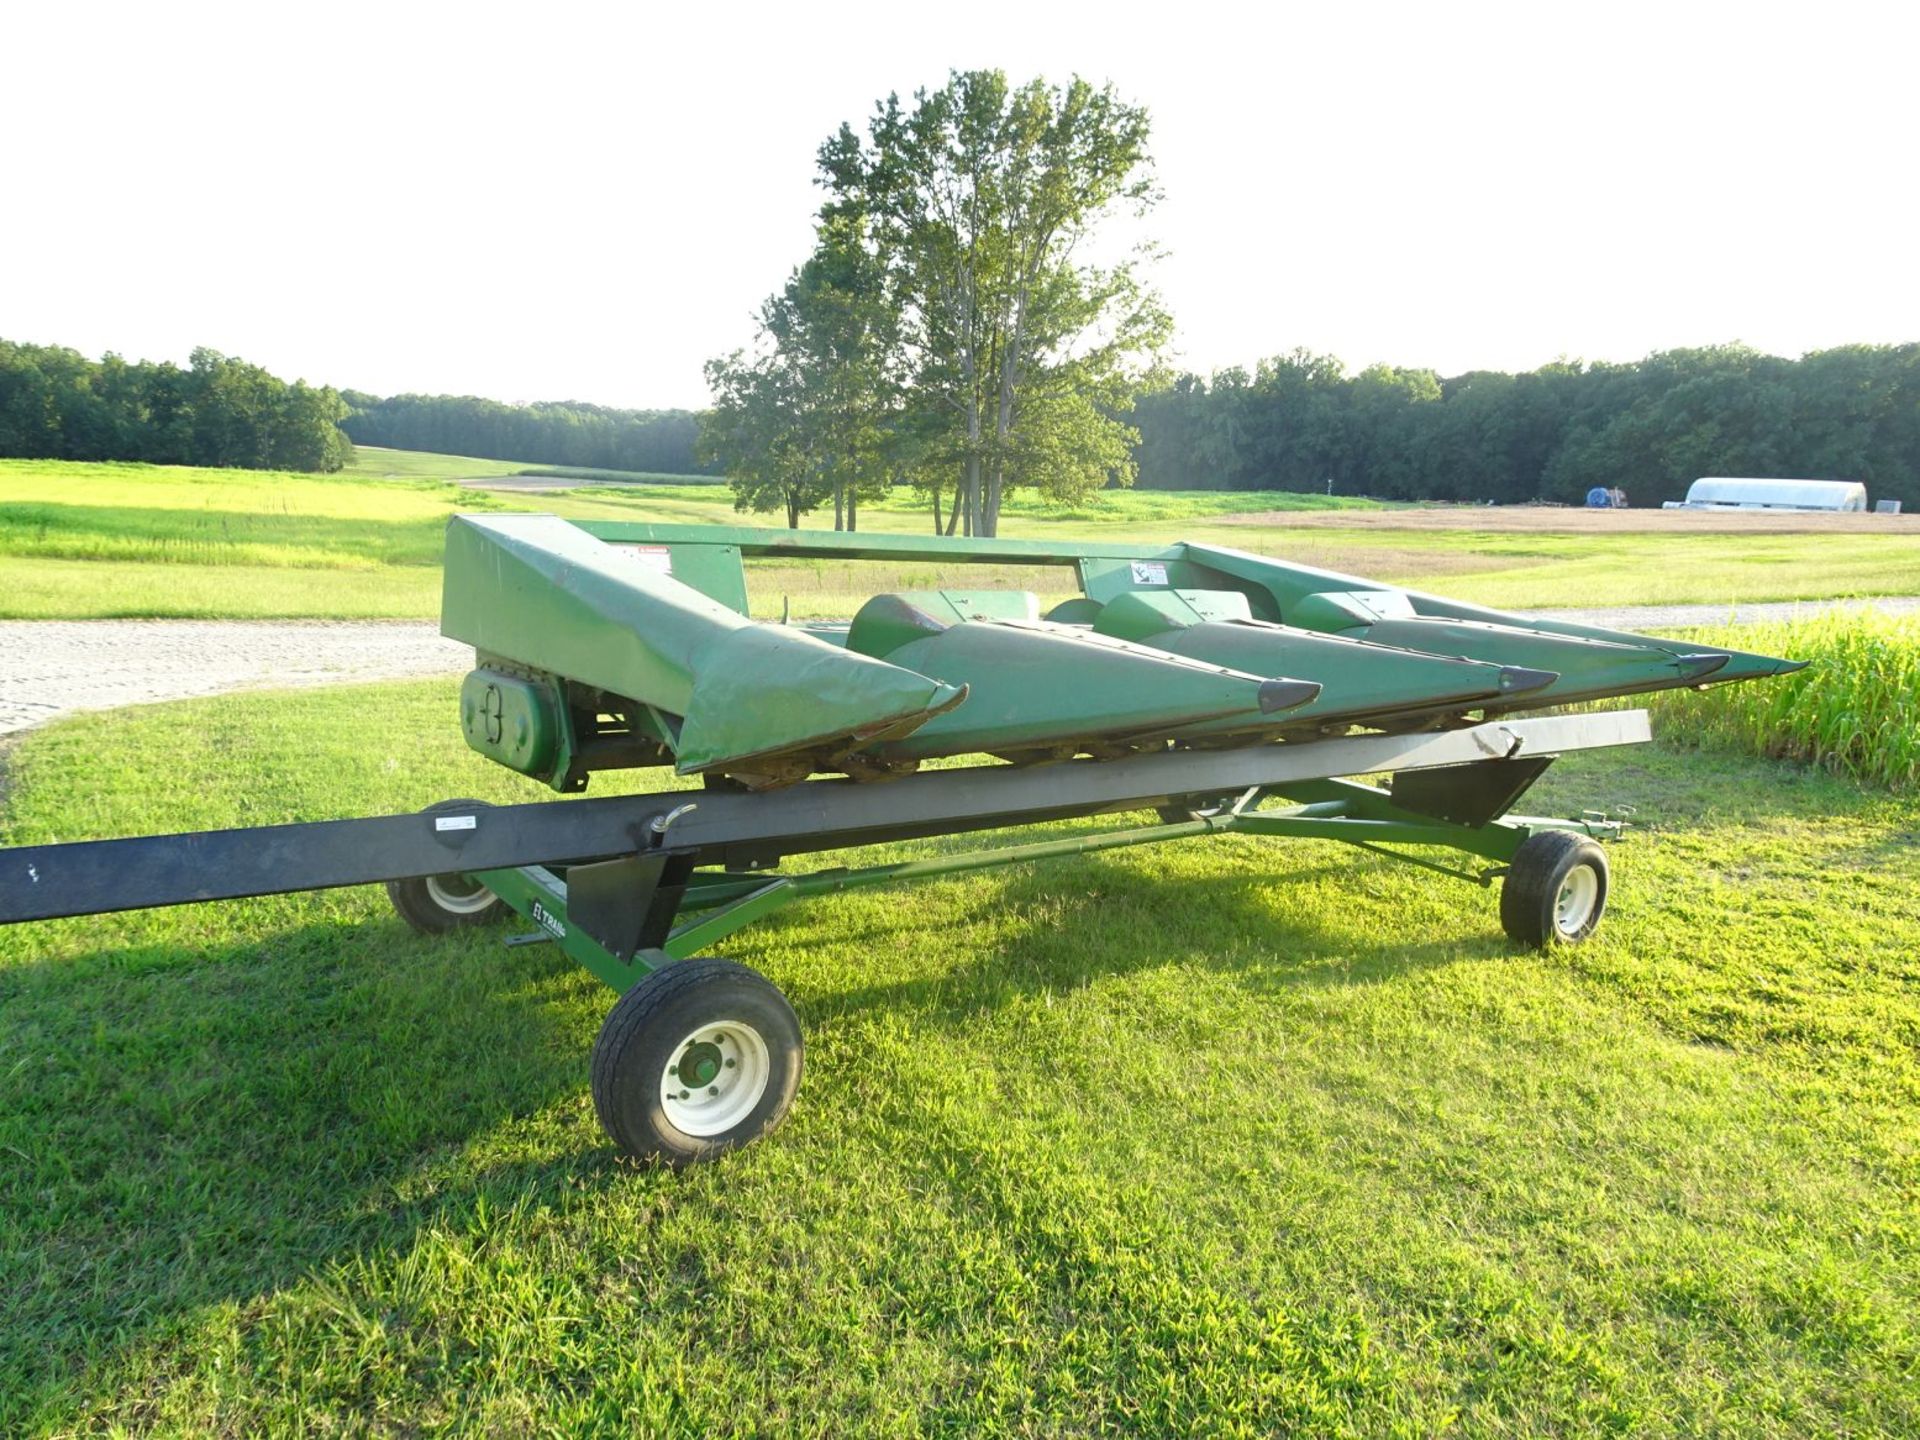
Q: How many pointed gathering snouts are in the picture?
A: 5